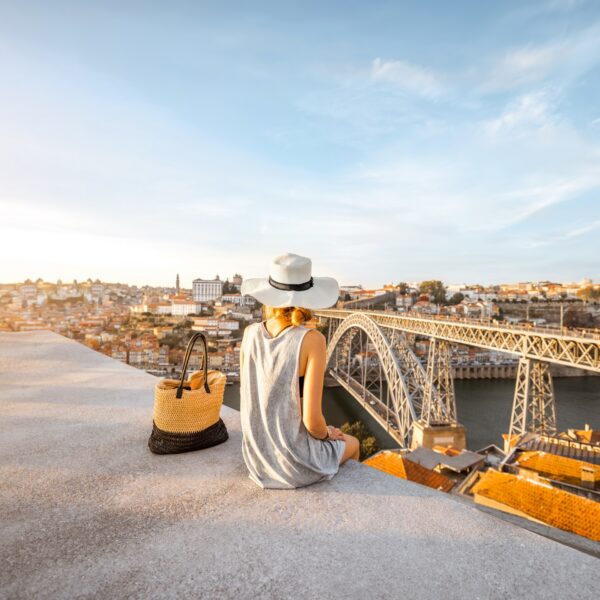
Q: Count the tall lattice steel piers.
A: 2